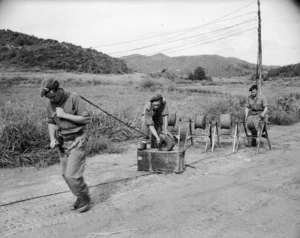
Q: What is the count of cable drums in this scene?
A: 5